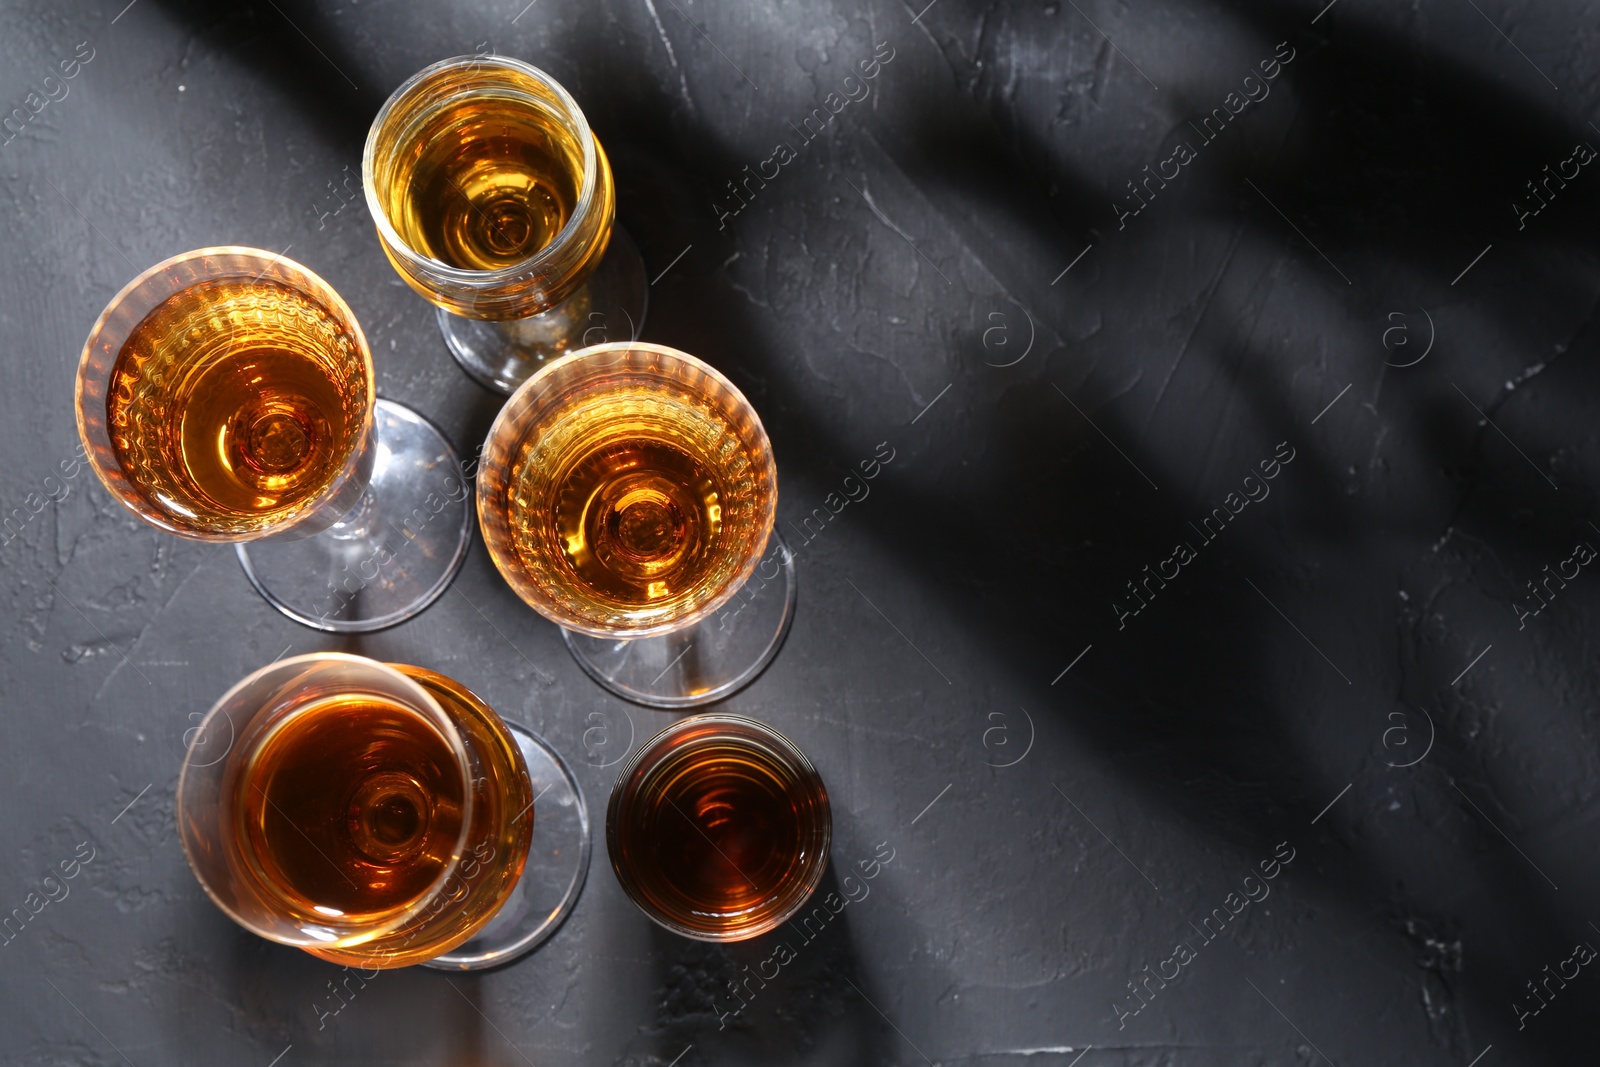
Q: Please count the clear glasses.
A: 5